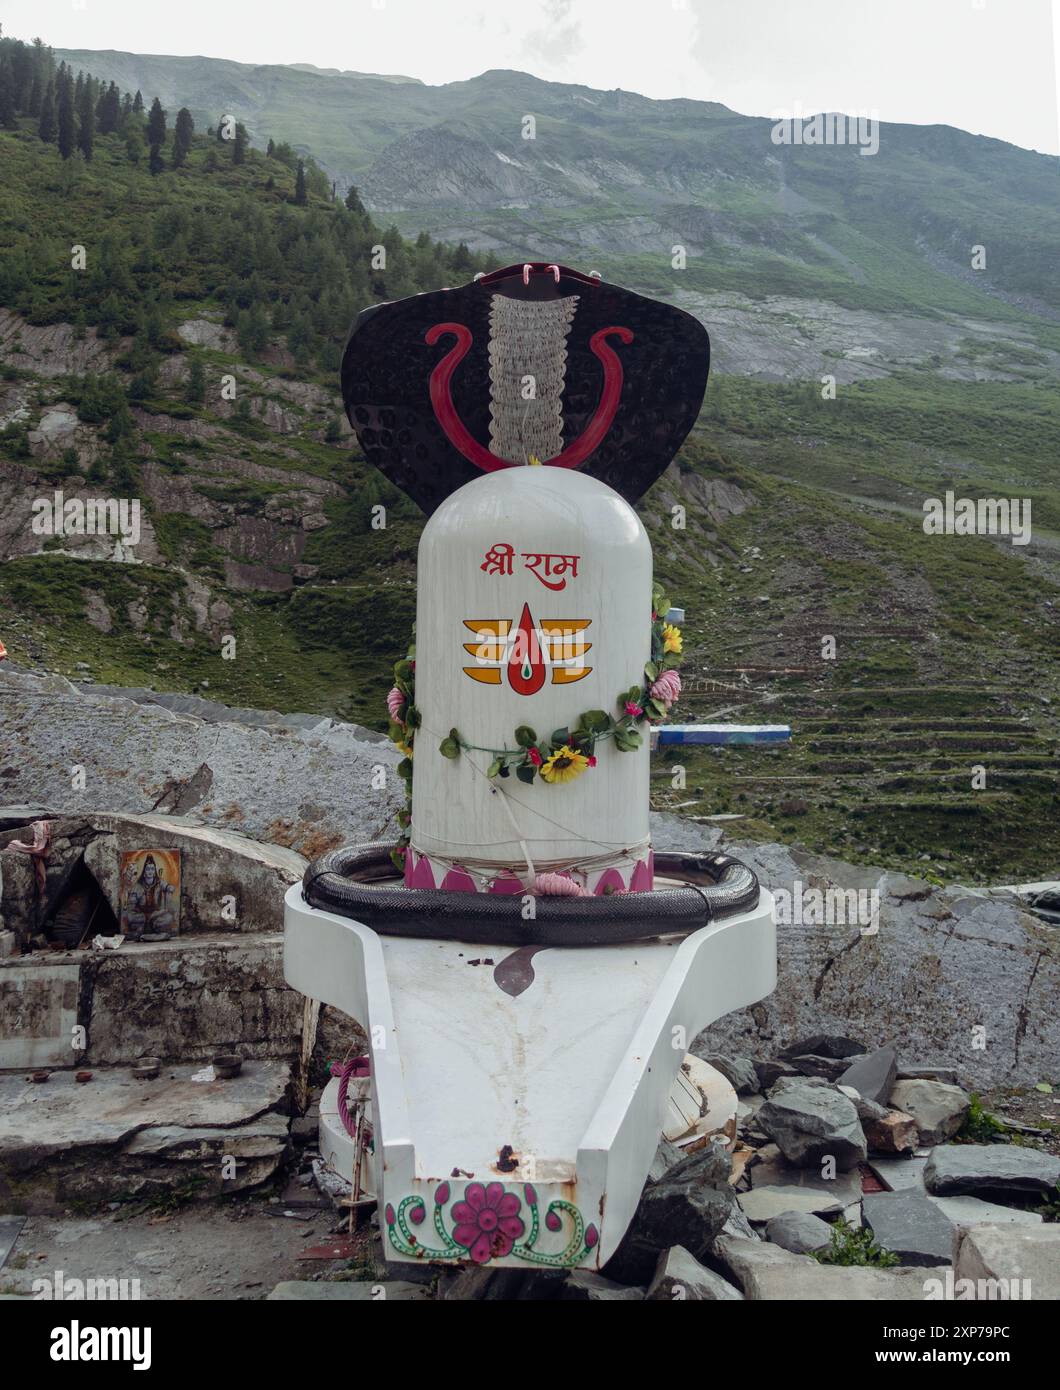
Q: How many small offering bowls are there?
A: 4